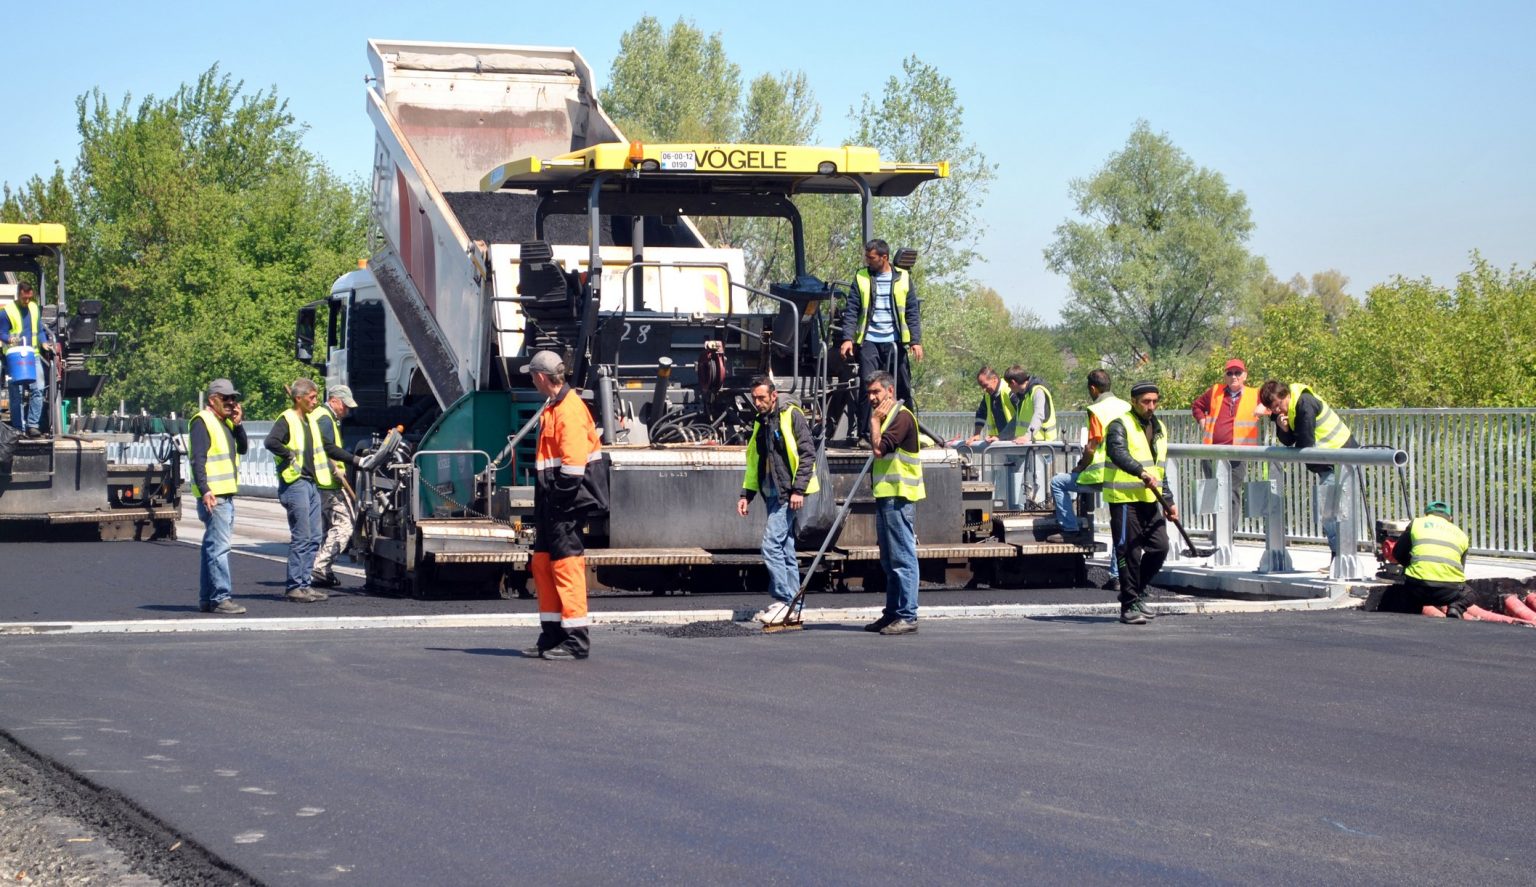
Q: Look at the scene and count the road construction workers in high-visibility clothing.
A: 15